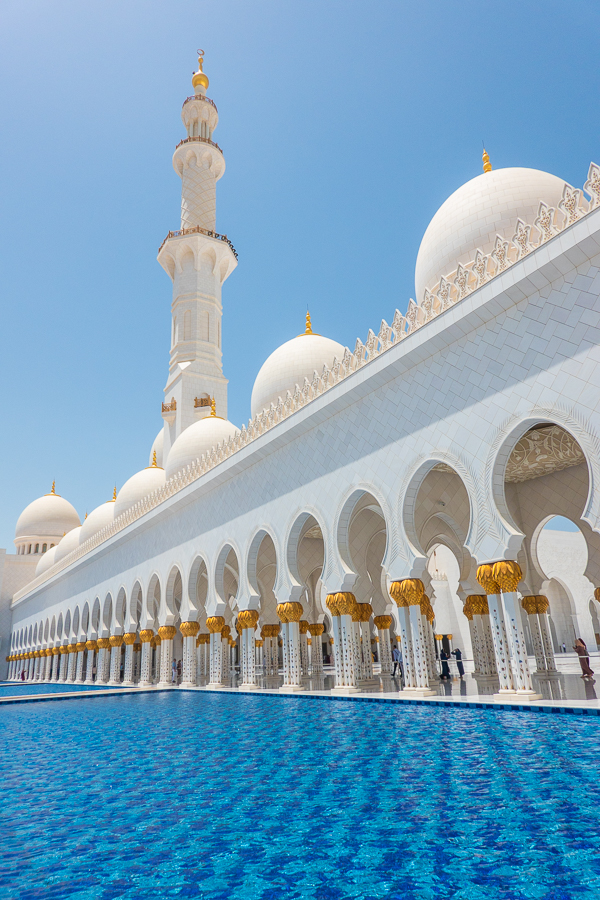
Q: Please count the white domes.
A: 9